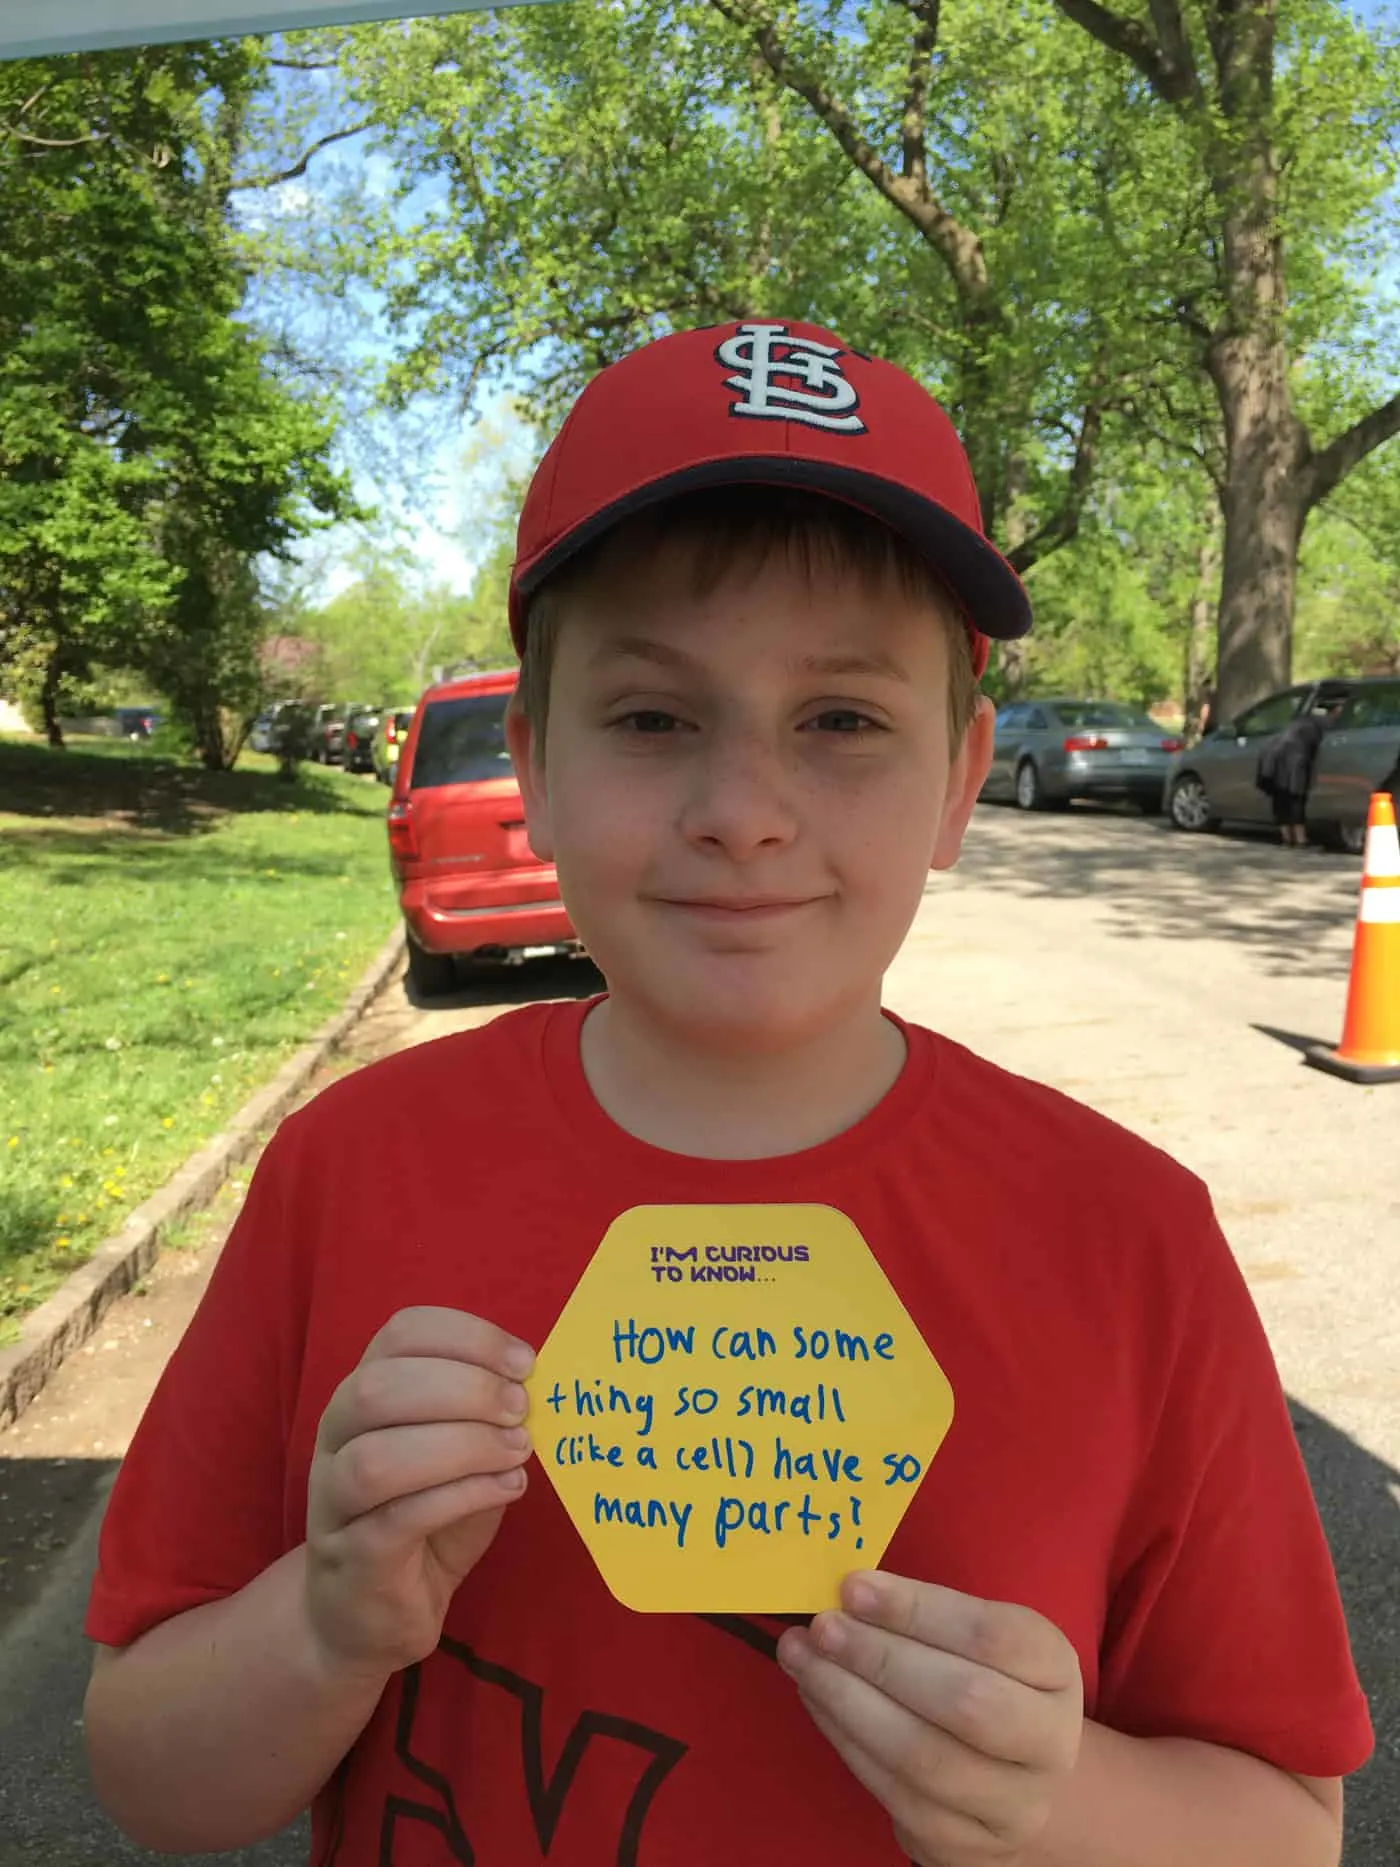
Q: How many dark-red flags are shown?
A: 0